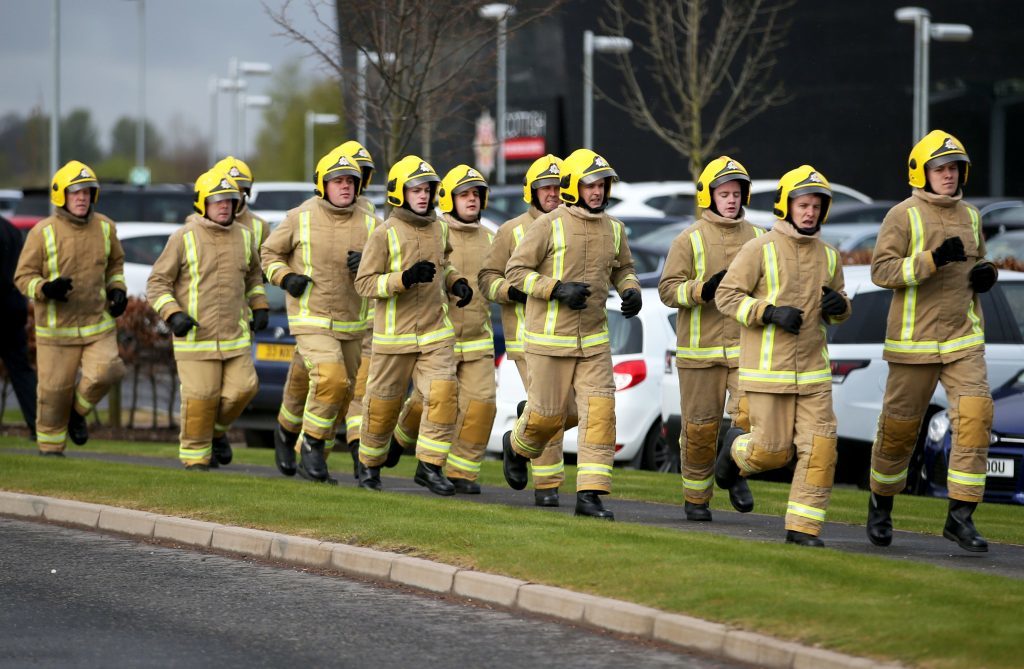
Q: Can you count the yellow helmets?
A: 12